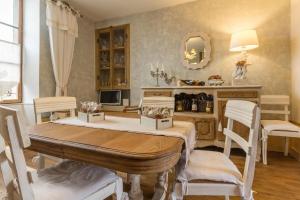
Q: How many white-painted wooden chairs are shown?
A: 5